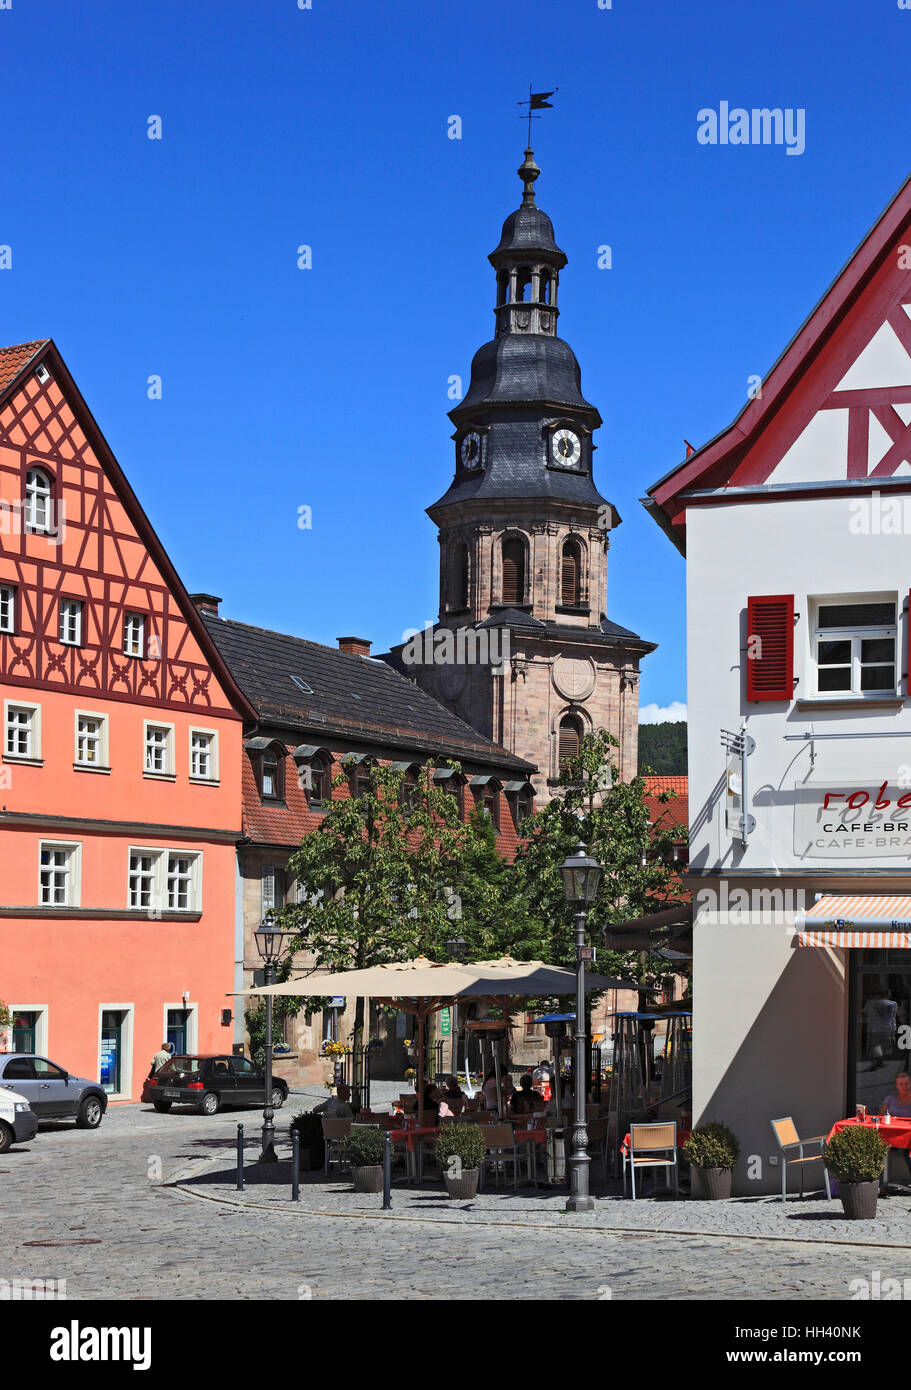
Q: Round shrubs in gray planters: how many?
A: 4